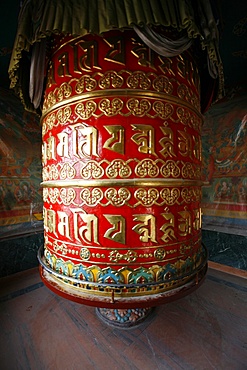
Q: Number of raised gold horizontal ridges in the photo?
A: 2